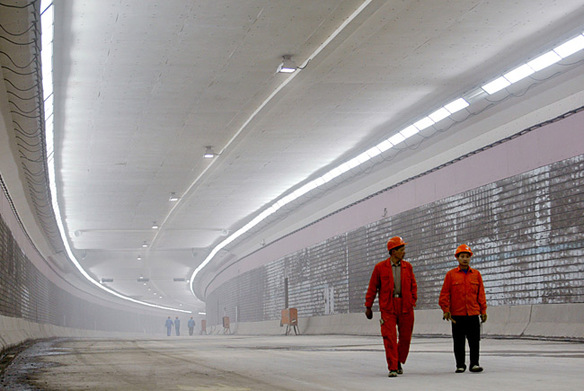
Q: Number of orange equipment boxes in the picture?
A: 3